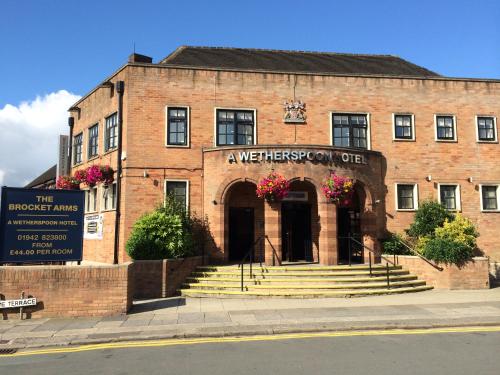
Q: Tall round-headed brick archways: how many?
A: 3